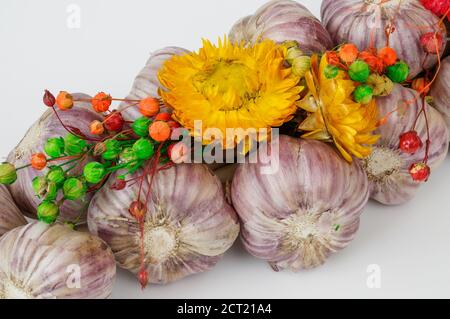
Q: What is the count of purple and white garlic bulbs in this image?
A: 10